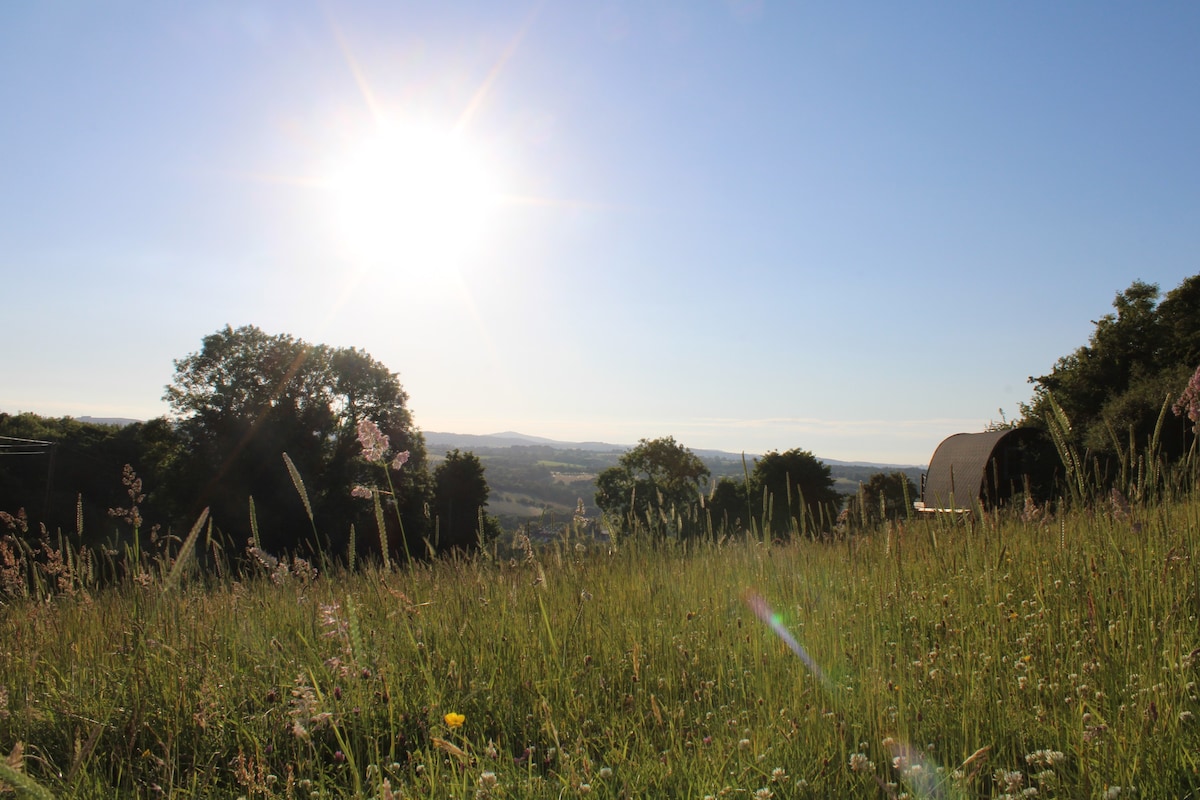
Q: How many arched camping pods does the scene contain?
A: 1